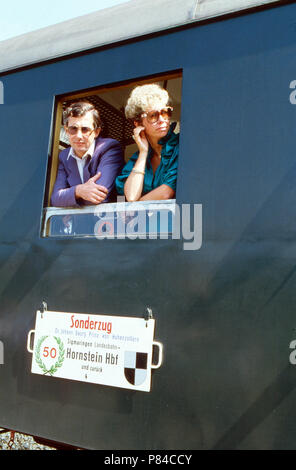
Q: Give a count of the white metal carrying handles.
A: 2